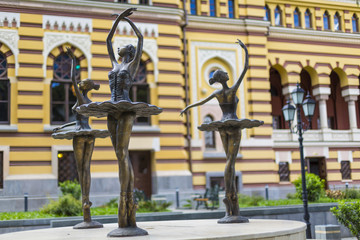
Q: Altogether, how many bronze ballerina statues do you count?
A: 3